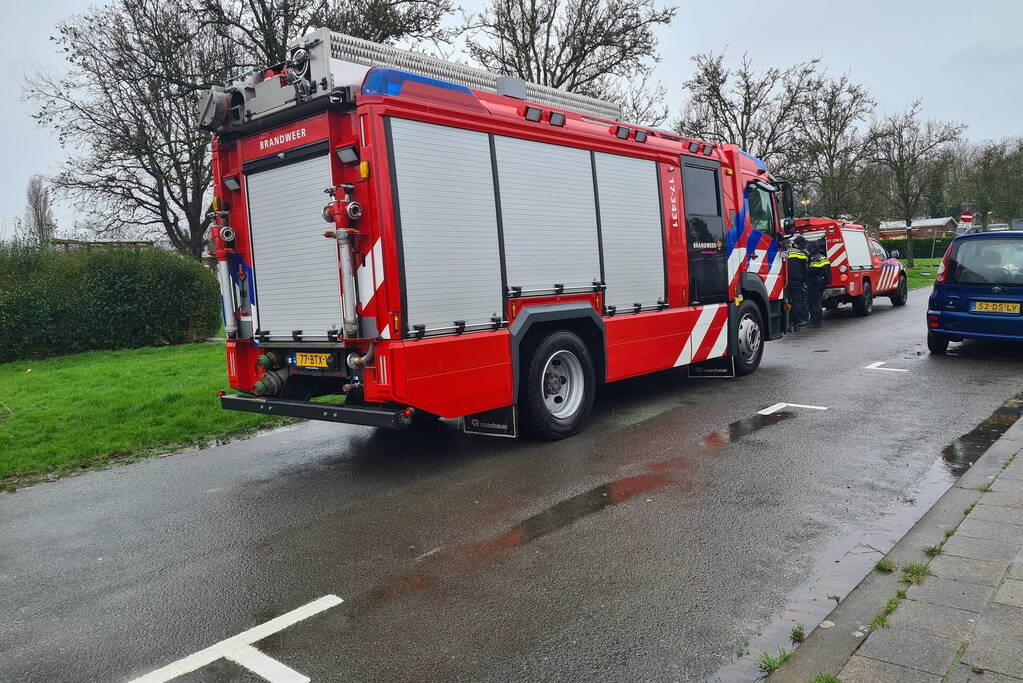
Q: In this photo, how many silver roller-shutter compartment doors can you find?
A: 5